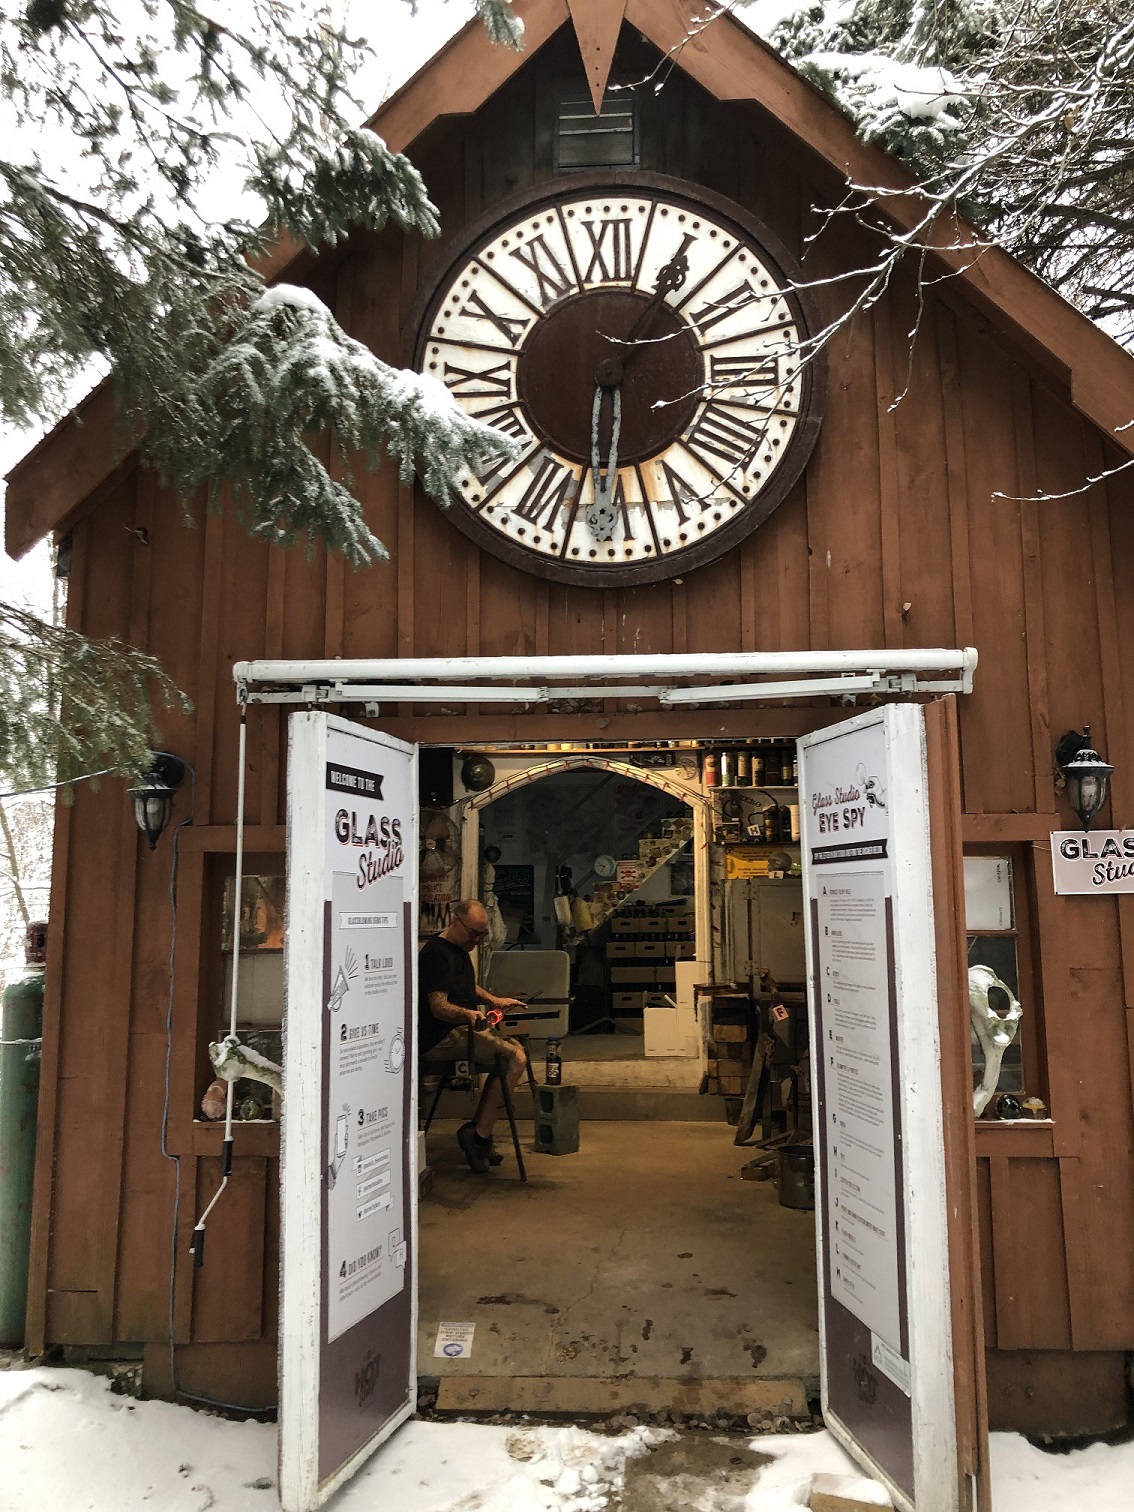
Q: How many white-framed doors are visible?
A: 2